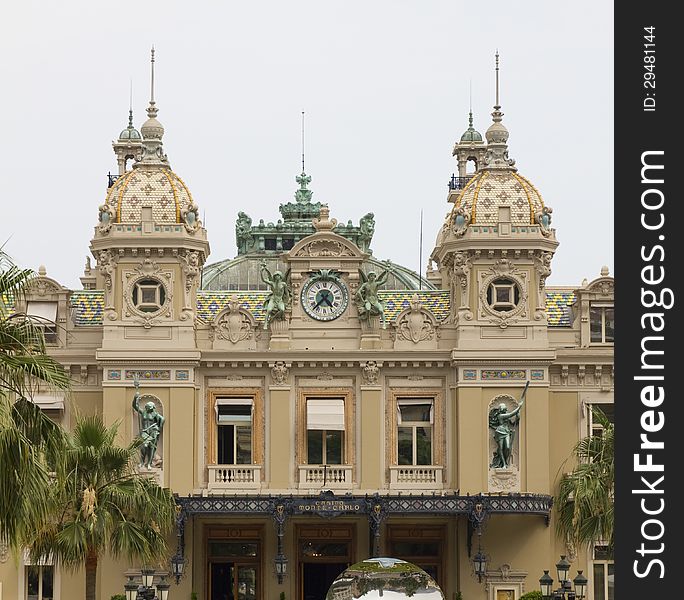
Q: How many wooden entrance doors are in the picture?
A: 3